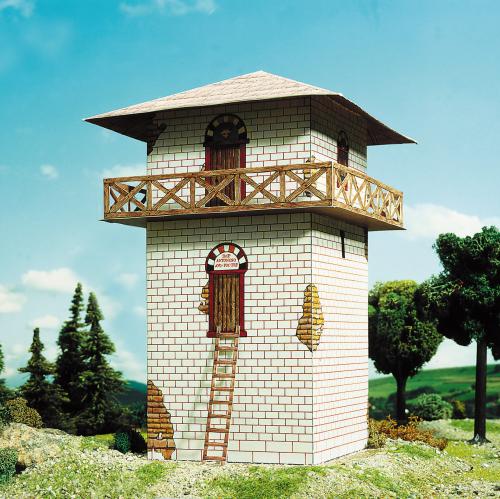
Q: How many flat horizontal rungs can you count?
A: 10